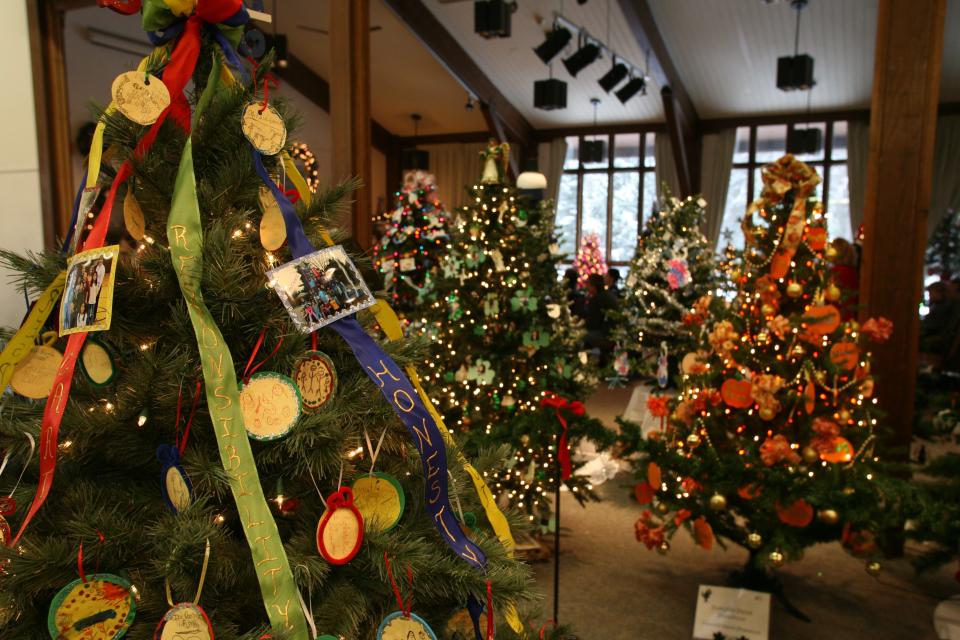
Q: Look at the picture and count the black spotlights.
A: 4